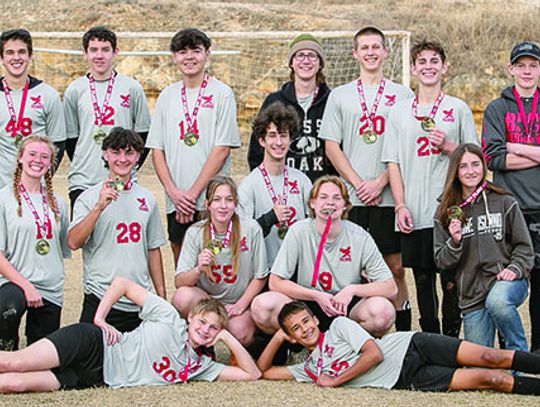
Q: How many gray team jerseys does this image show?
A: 12